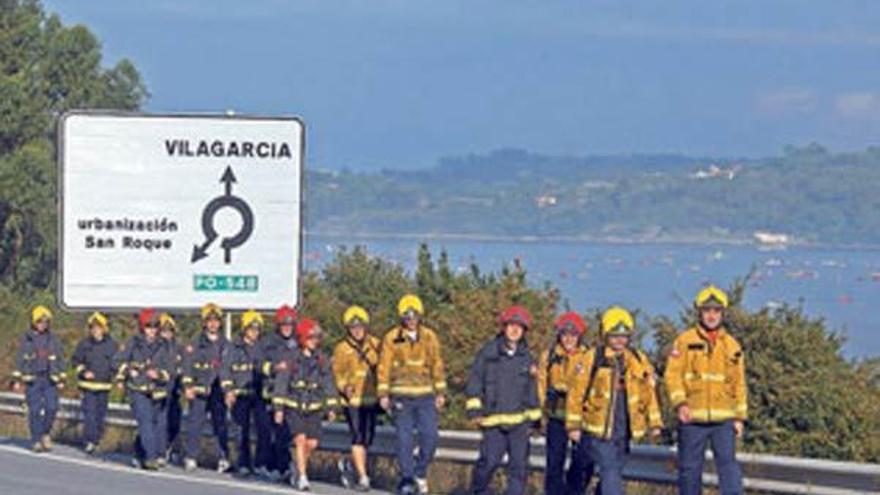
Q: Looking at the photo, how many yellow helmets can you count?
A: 9